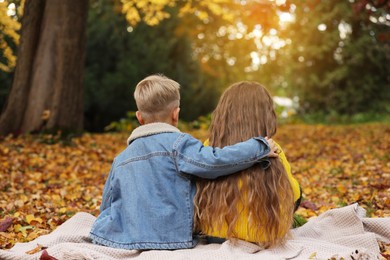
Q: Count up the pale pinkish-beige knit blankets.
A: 1